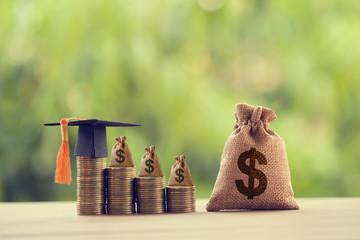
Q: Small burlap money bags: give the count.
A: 3